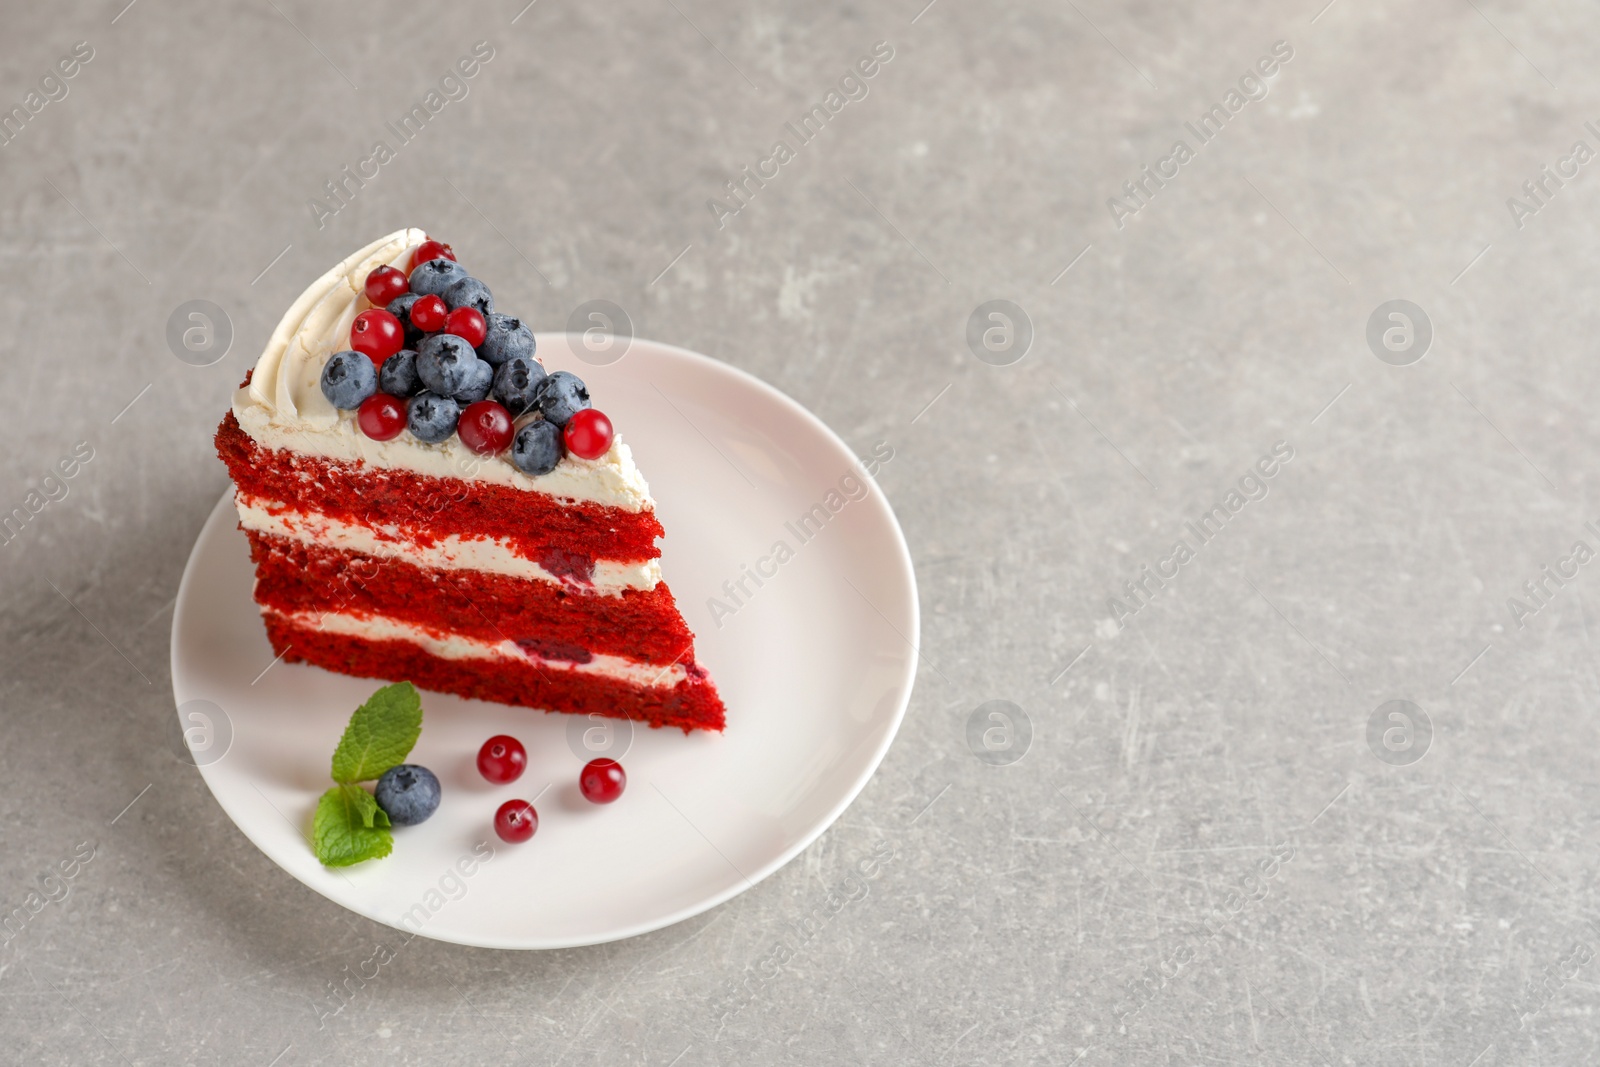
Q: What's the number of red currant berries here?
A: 11